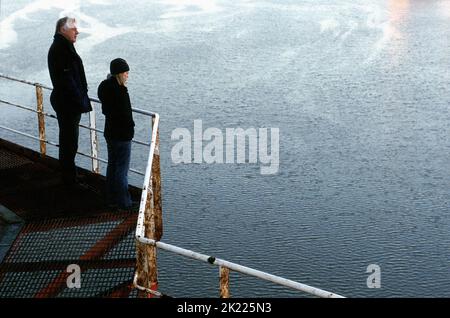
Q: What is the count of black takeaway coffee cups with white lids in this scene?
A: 0